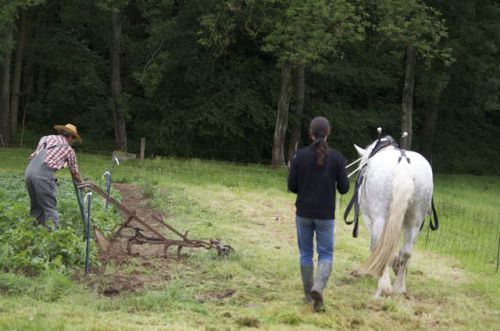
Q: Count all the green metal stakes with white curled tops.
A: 3